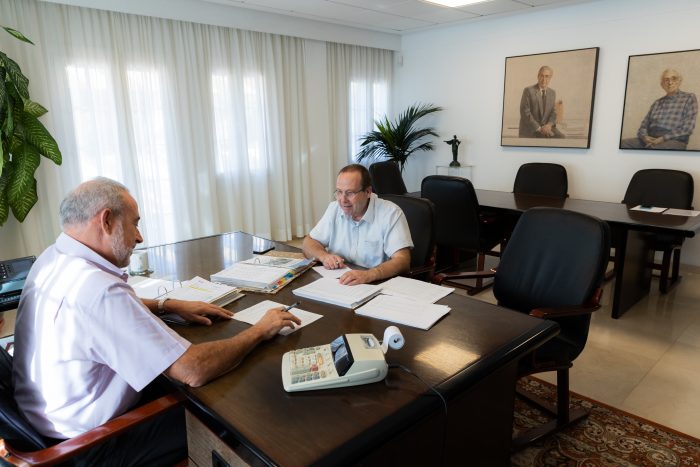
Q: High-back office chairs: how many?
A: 7